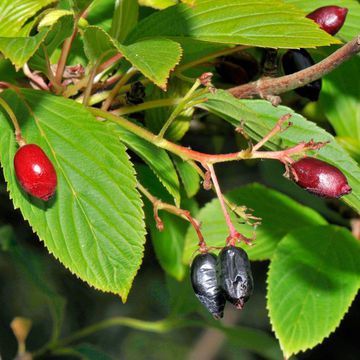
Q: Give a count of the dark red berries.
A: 2